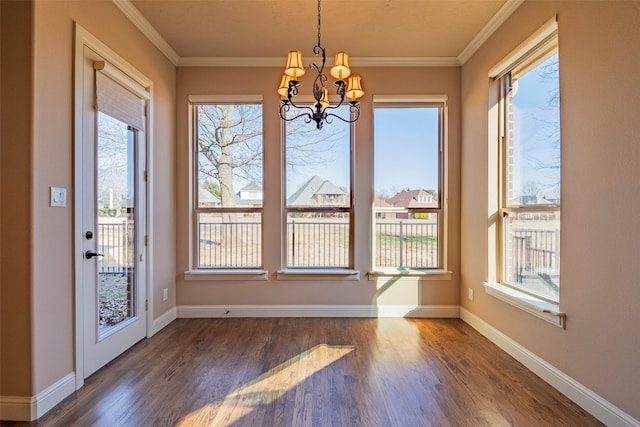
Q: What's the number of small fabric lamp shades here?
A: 5